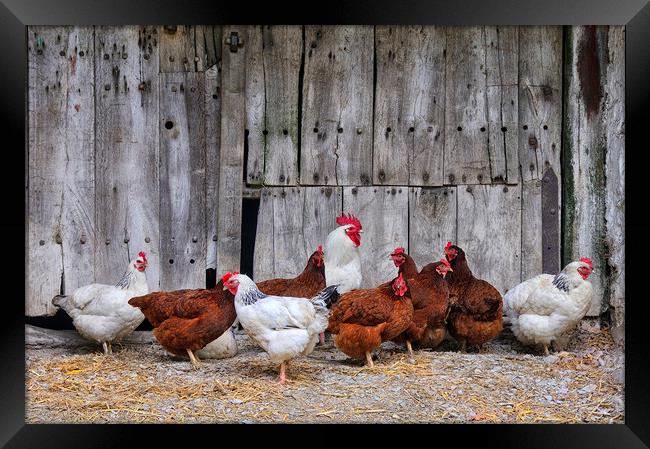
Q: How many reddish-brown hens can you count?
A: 6